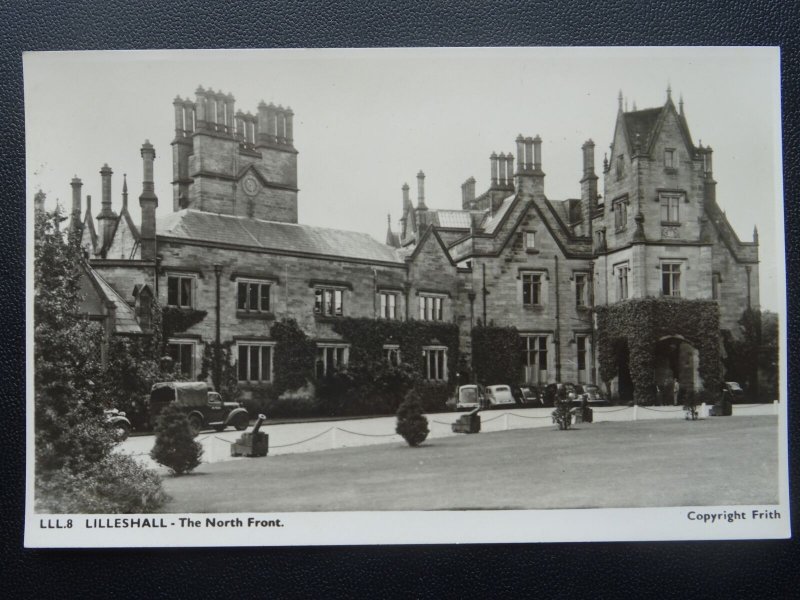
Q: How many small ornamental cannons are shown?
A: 4